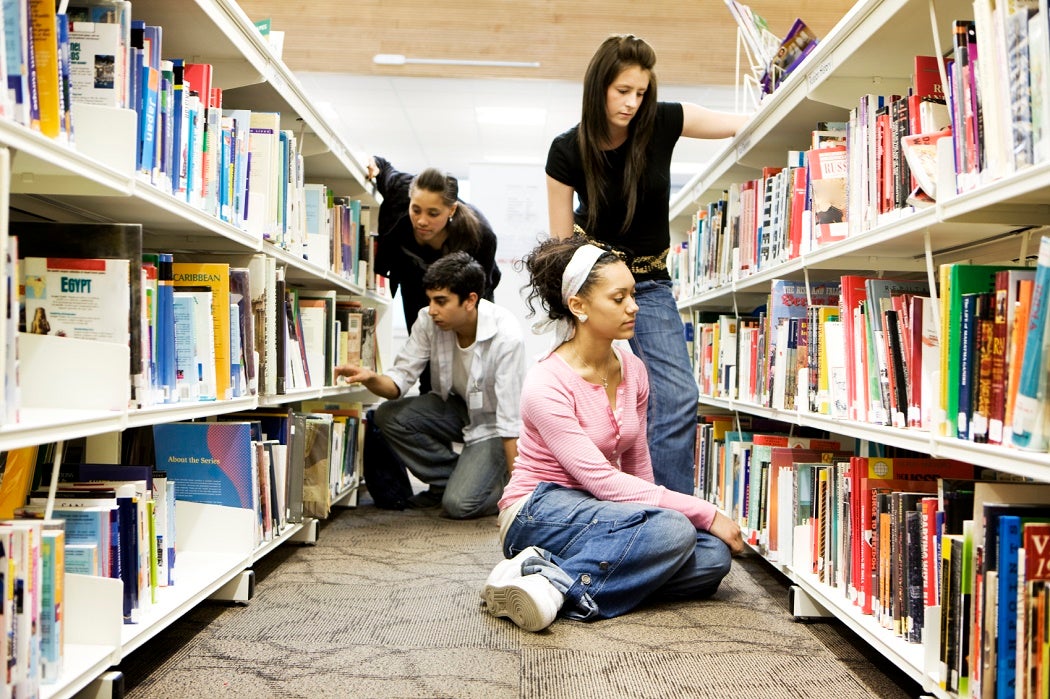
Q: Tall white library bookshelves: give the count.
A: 2